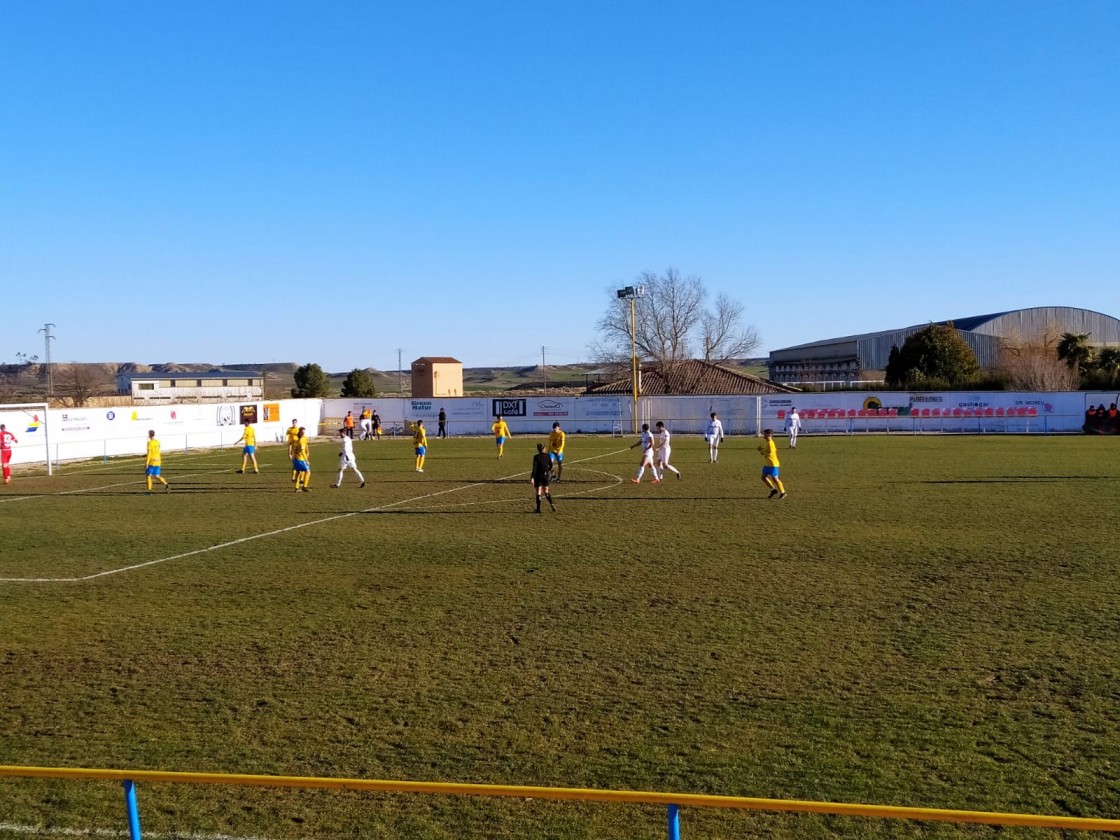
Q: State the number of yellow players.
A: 8